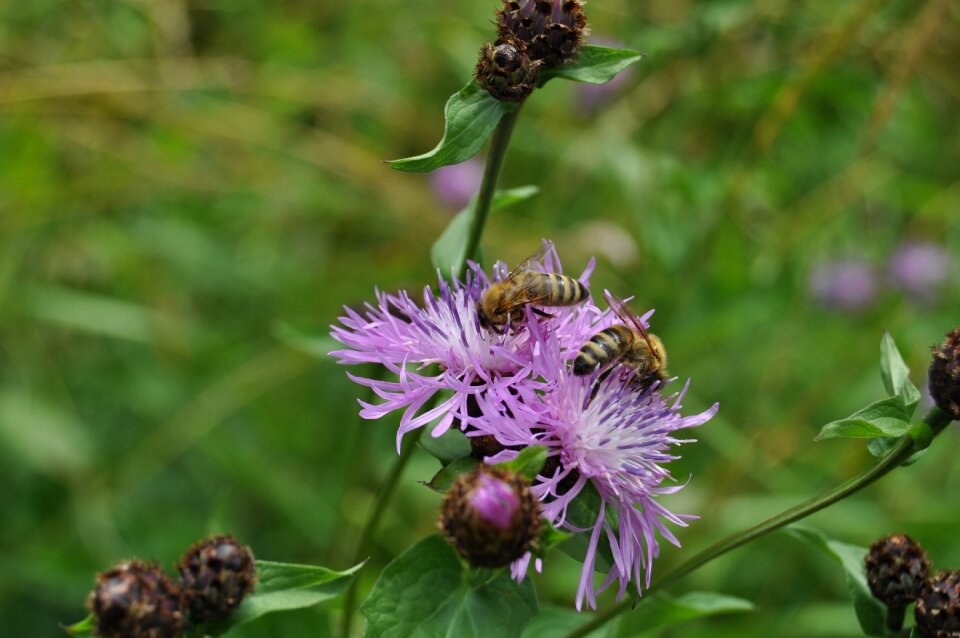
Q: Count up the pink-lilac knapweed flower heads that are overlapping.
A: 2